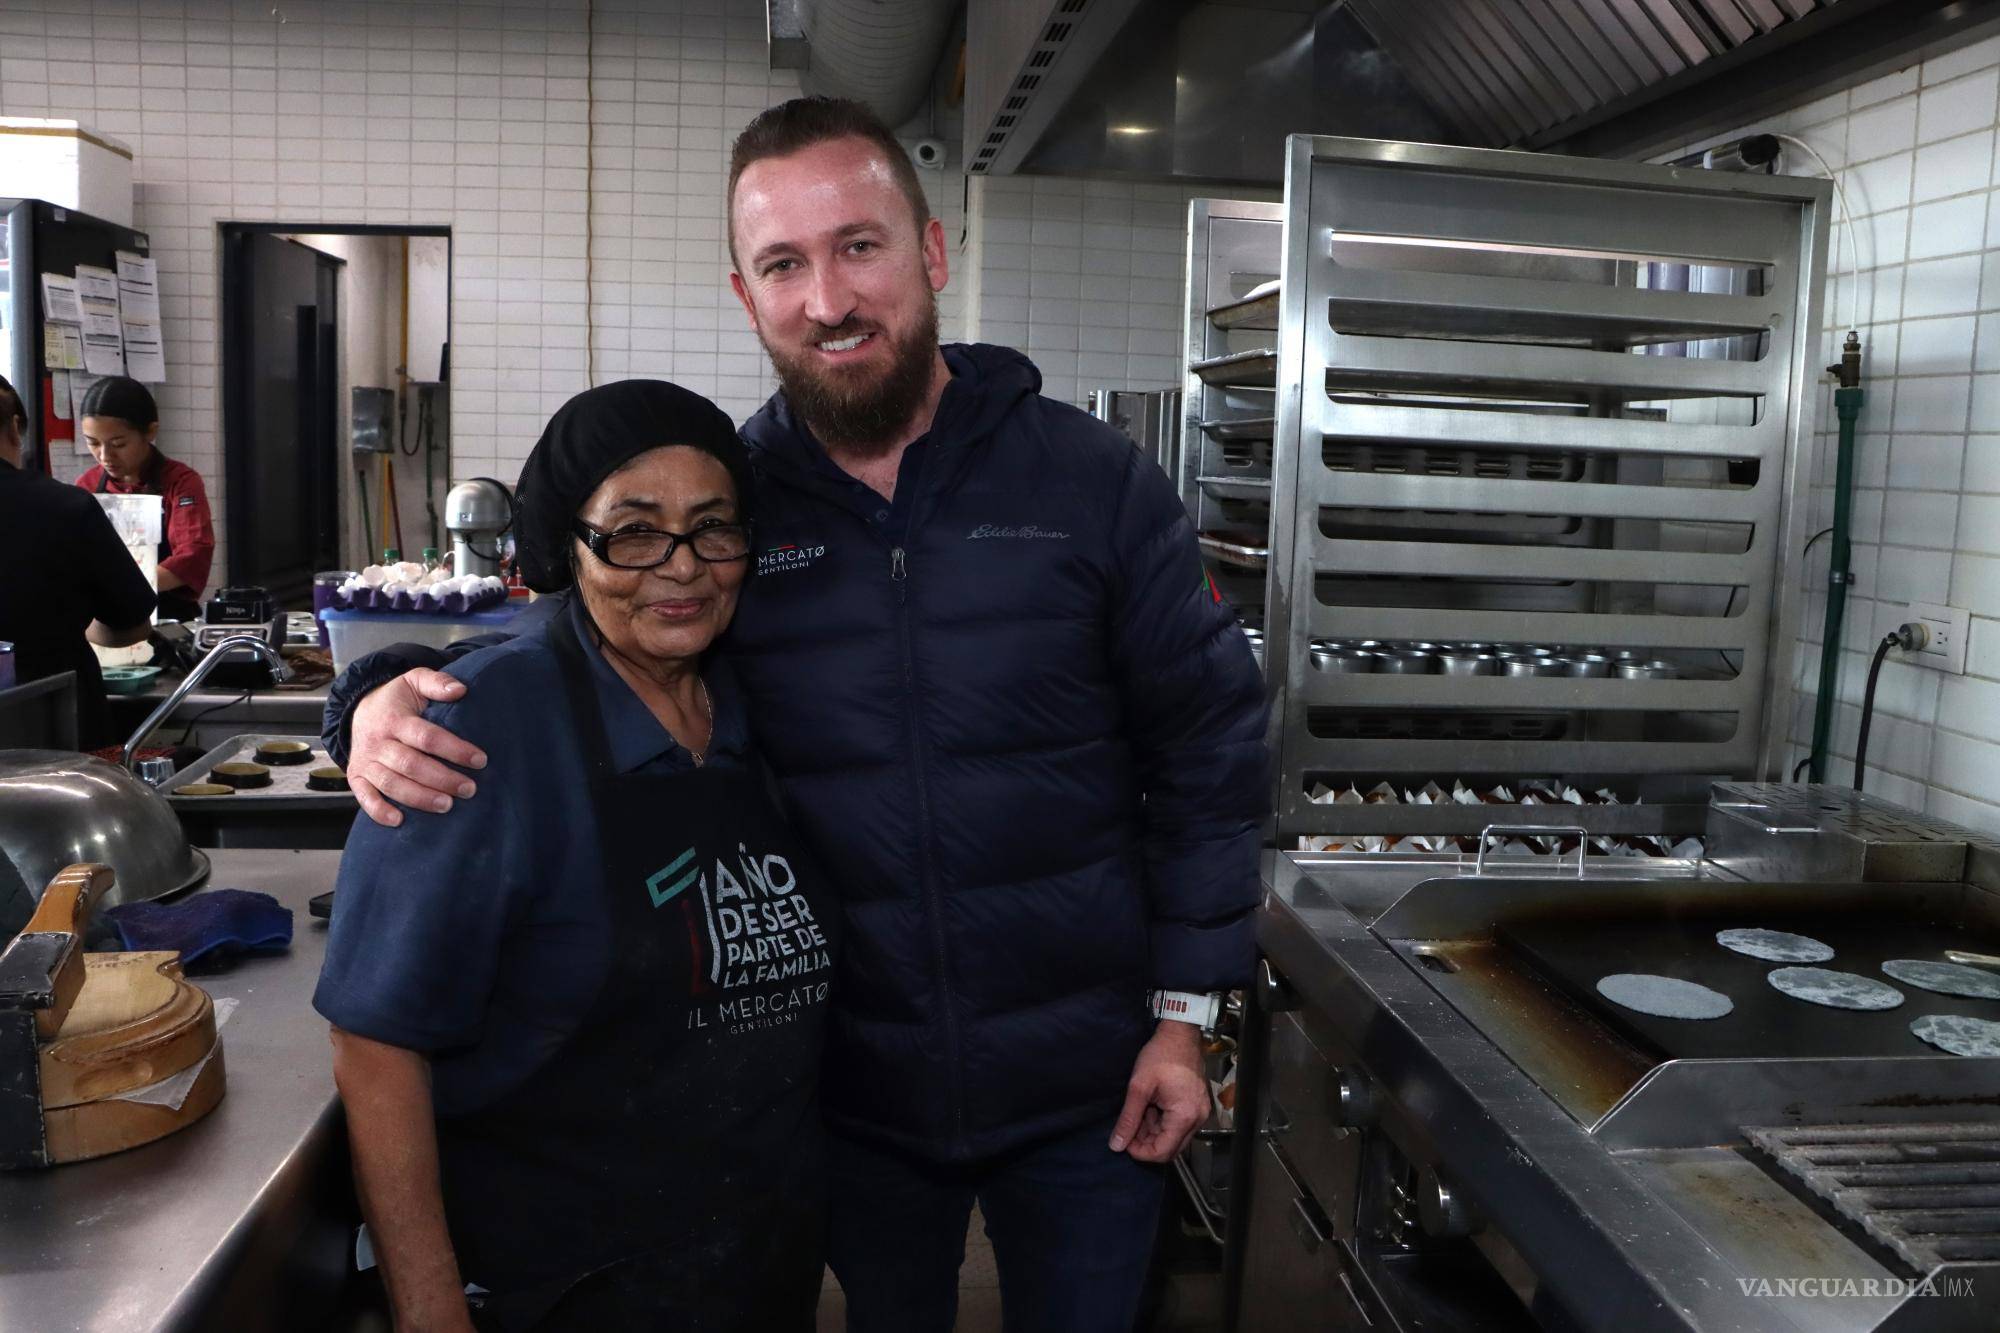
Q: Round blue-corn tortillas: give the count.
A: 5